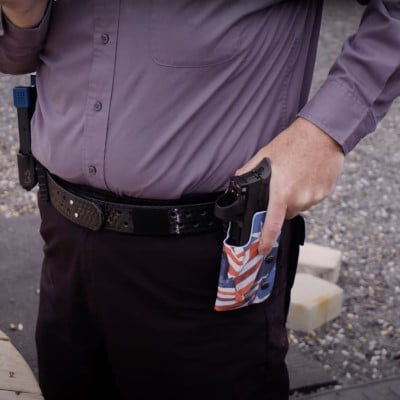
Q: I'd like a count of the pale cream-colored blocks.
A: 2